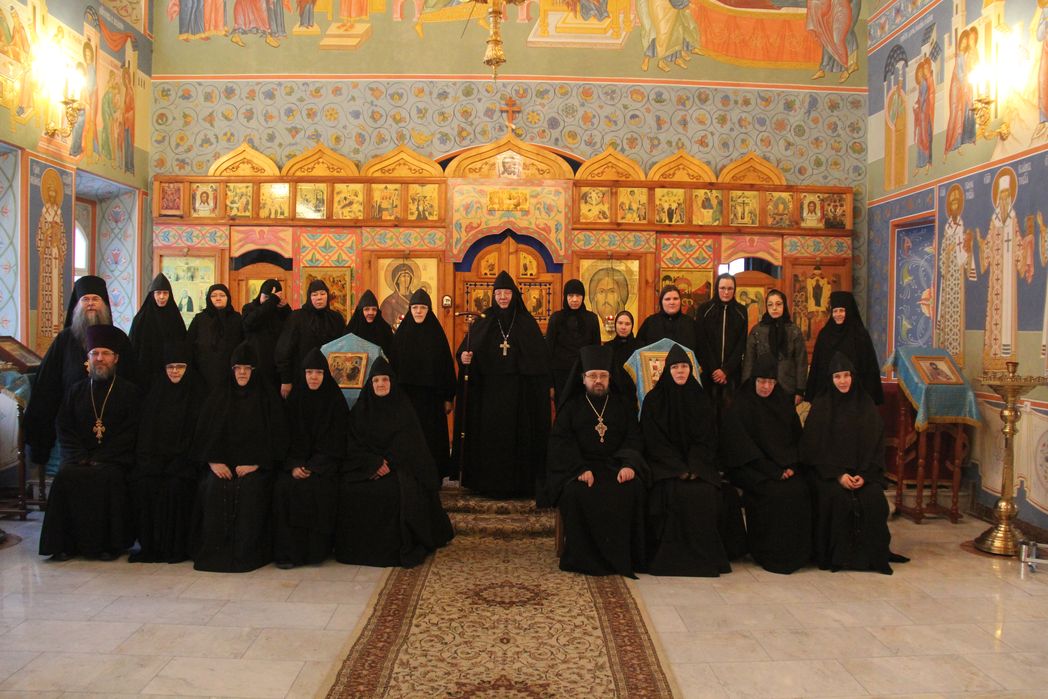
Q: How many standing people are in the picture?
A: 14